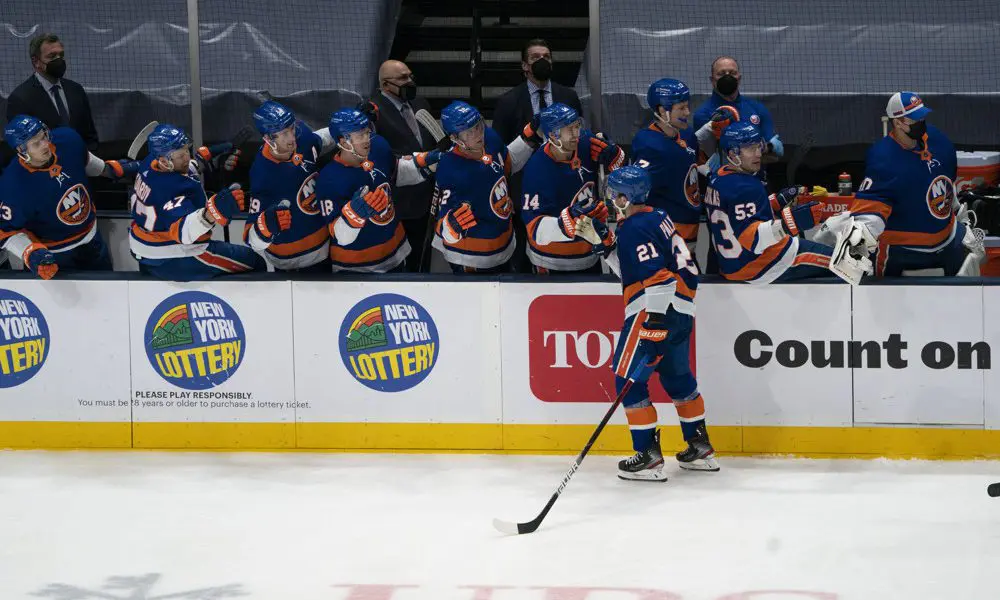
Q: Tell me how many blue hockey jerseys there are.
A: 10